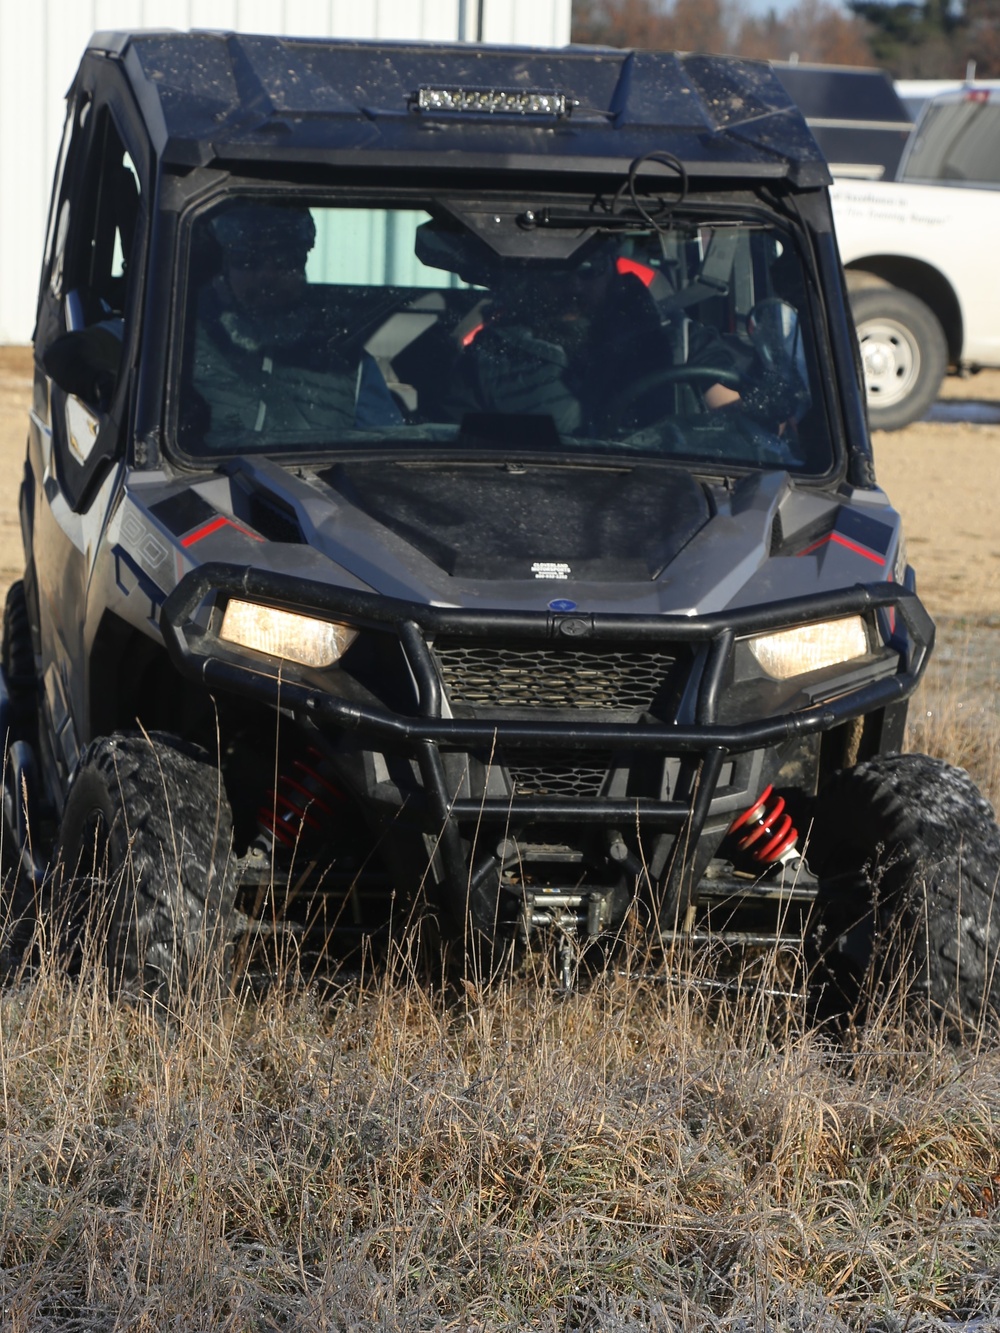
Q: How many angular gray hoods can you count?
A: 1